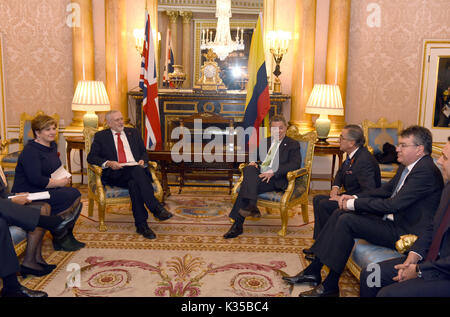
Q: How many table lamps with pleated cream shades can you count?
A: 2